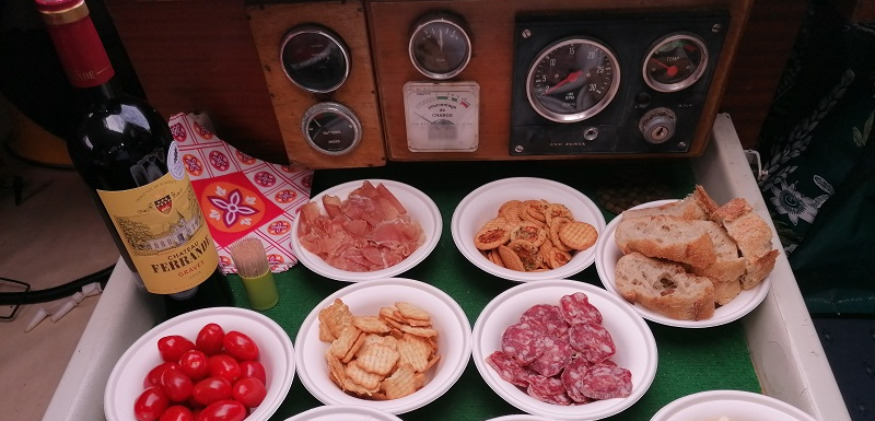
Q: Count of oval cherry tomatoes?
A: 13